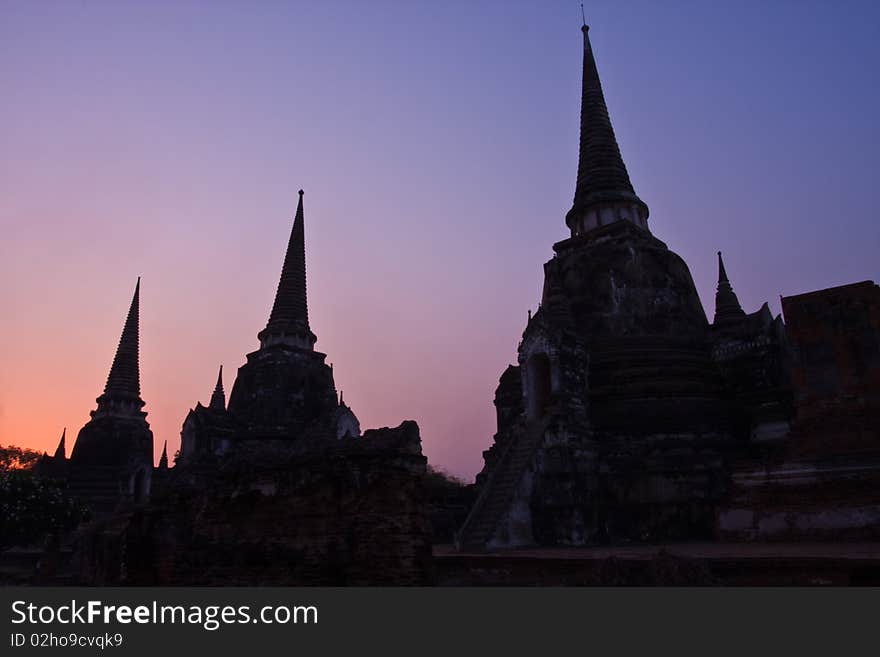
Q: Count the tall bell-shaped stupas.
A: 3